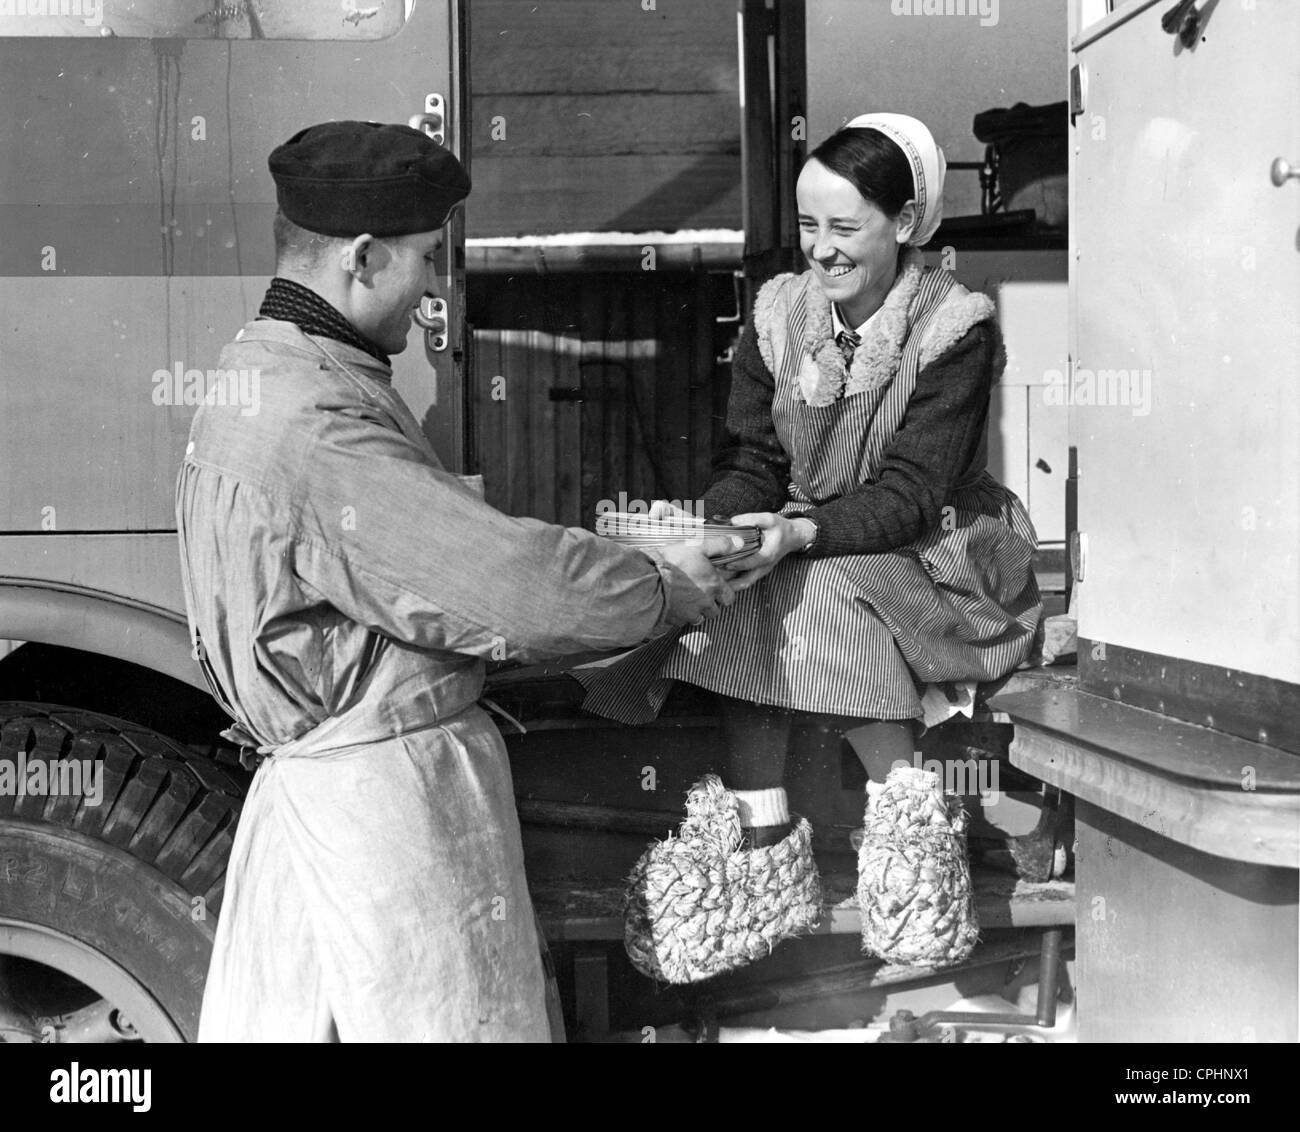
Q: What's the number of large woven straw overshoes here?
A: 2